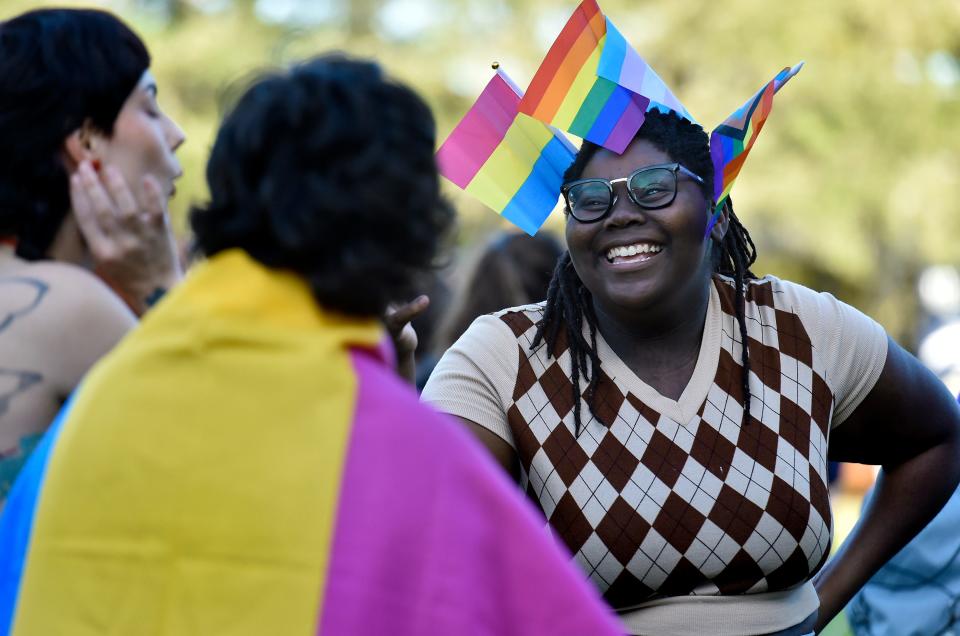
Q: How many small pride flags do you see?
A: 4